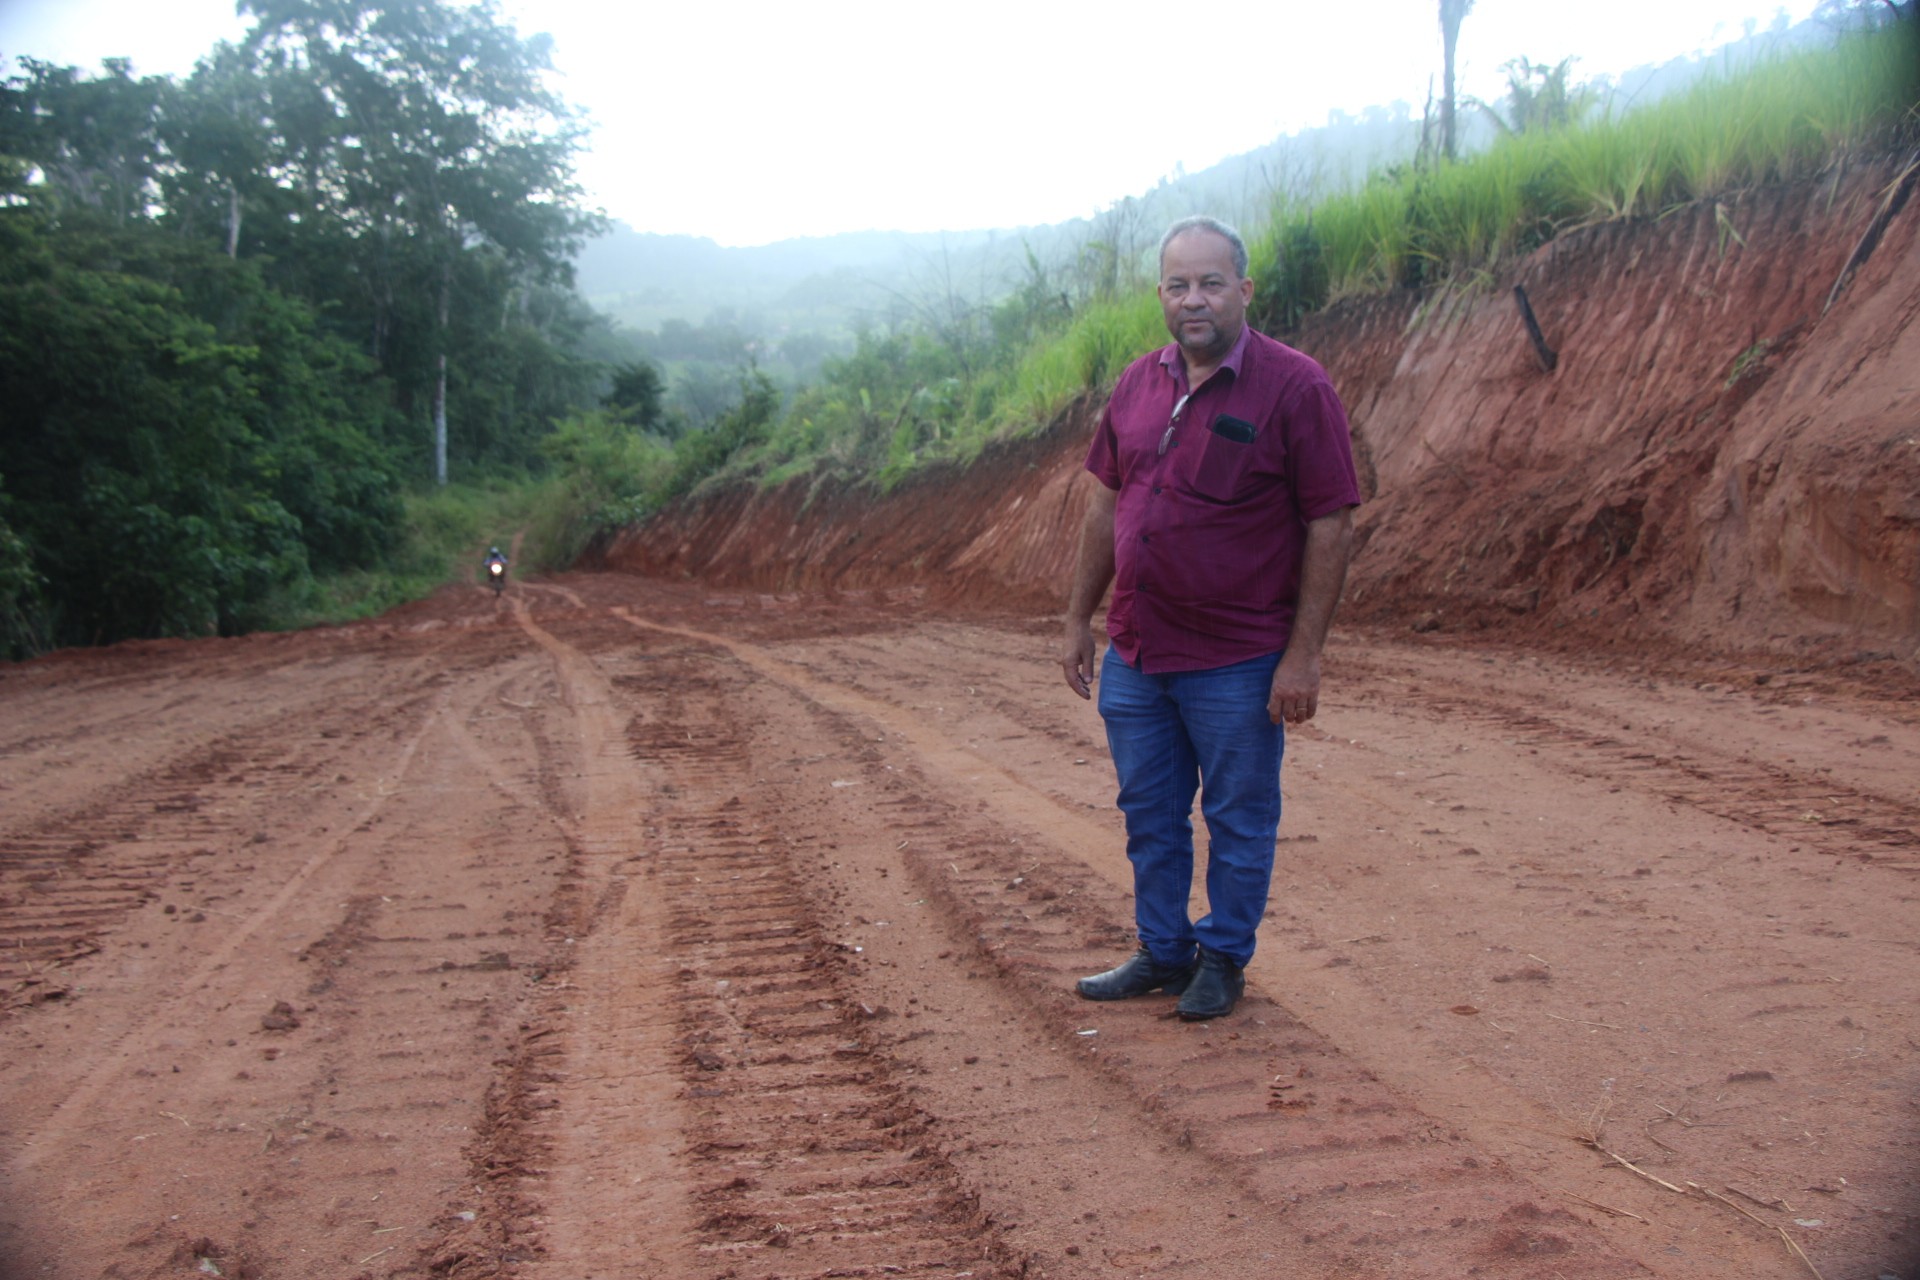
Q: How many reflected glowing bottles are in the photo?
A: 0